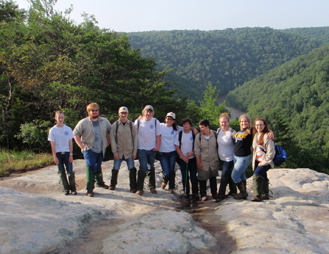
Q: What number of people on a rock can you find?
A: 10